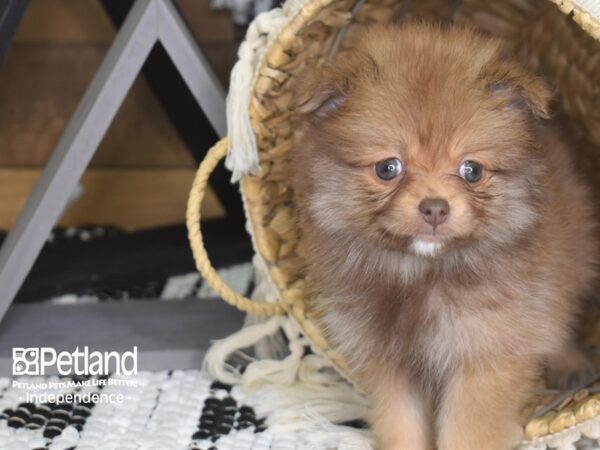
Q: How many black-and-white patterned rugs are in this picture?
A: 1